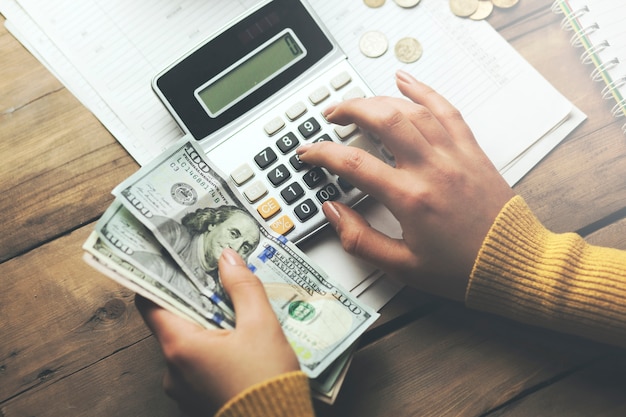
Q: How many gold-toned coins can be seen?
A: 5